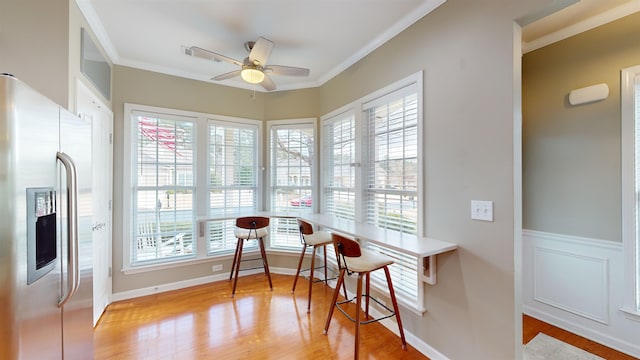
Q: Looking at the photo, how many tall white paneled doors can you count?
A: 1